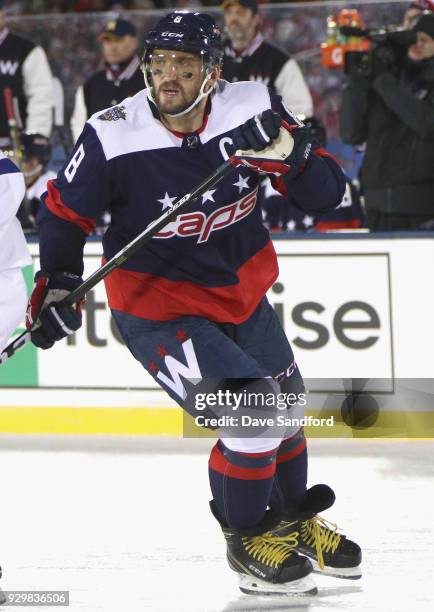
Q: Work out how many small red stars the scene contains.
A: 3